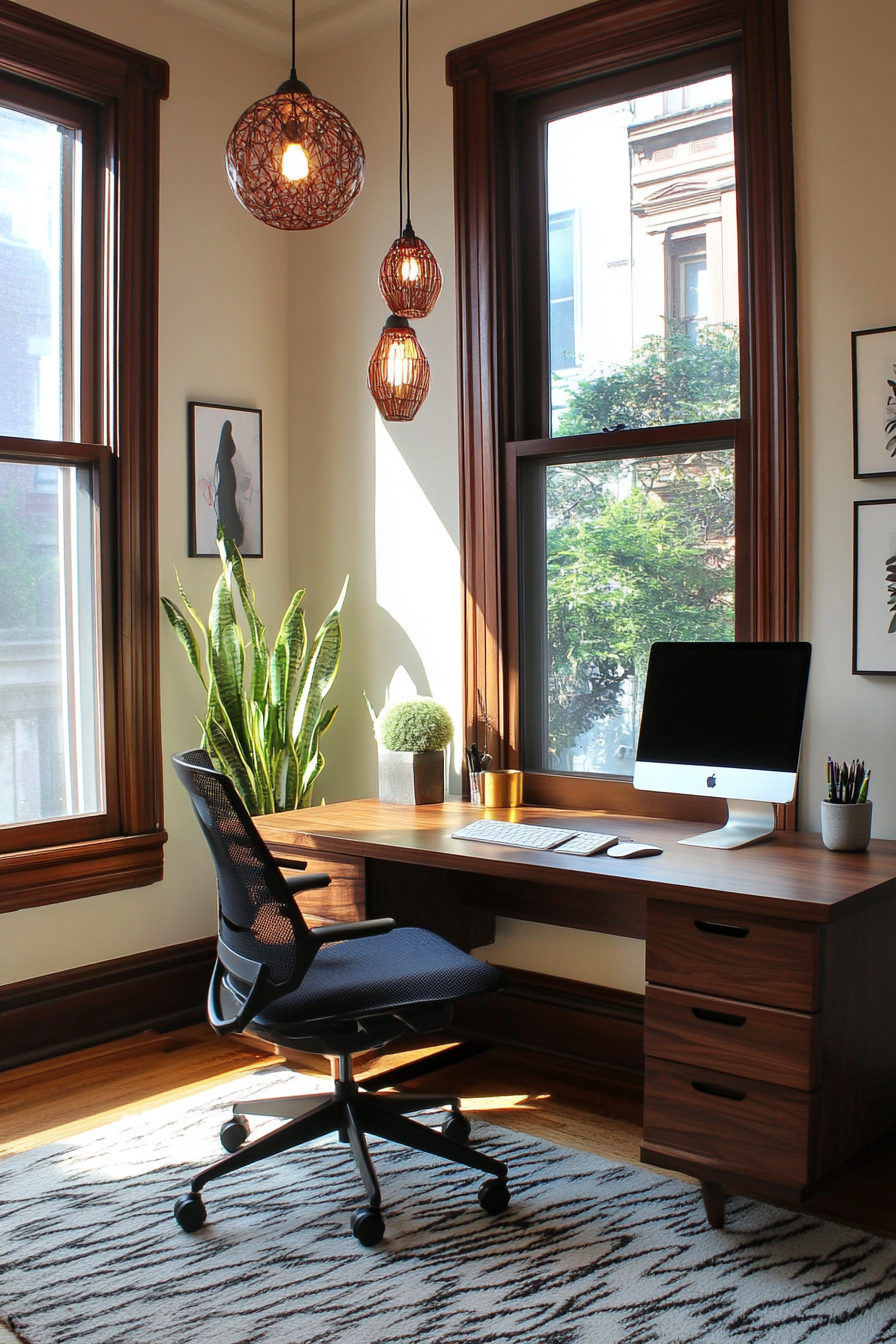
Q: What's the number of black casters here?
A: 5